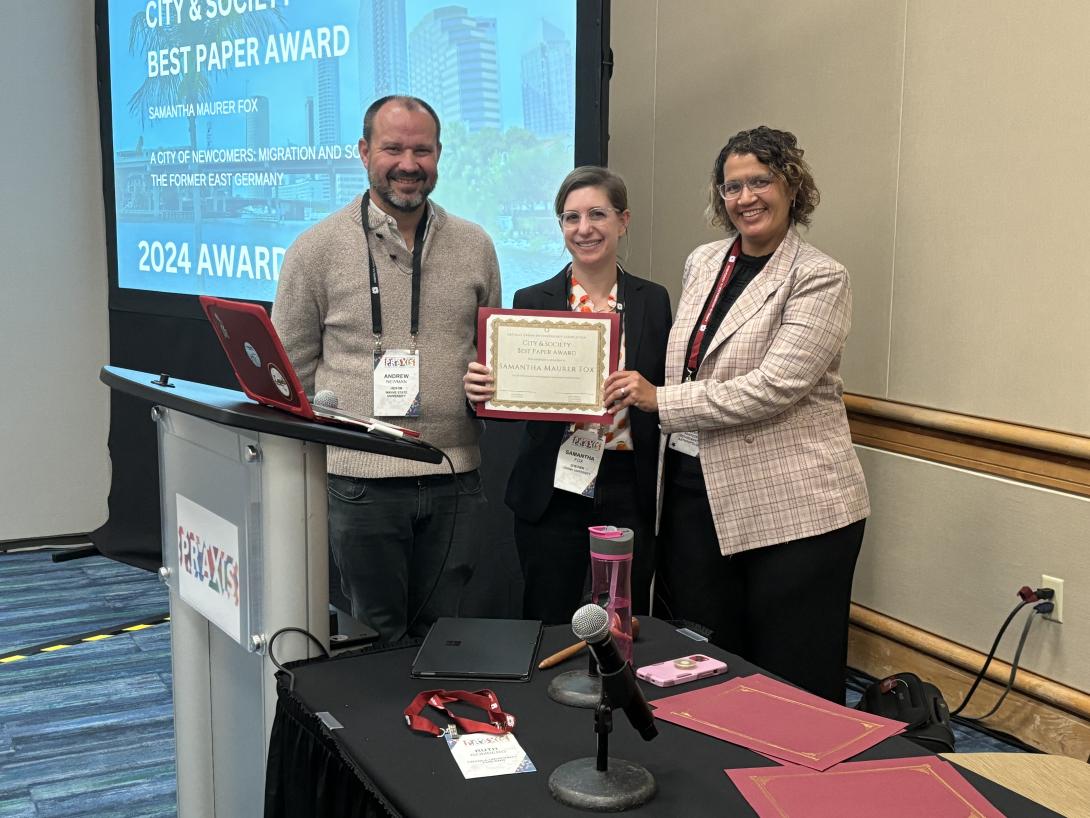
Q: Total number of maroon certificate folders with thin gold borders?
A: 2